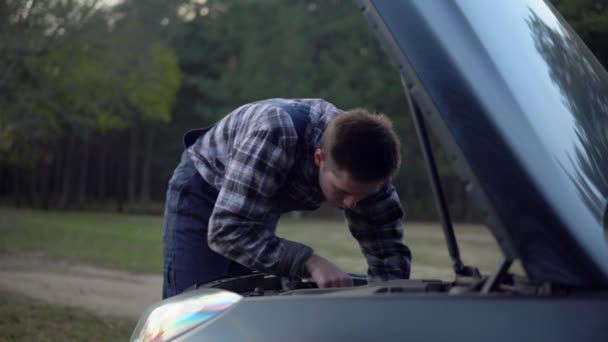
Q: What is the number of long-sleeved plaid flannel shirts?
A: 1